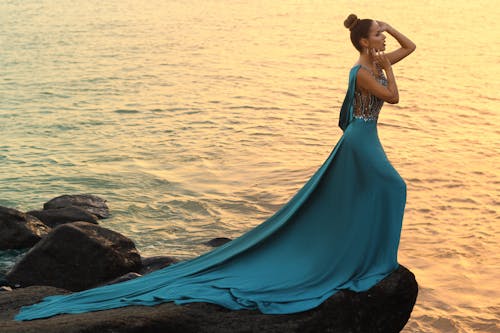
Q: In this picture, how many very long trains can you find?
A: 1